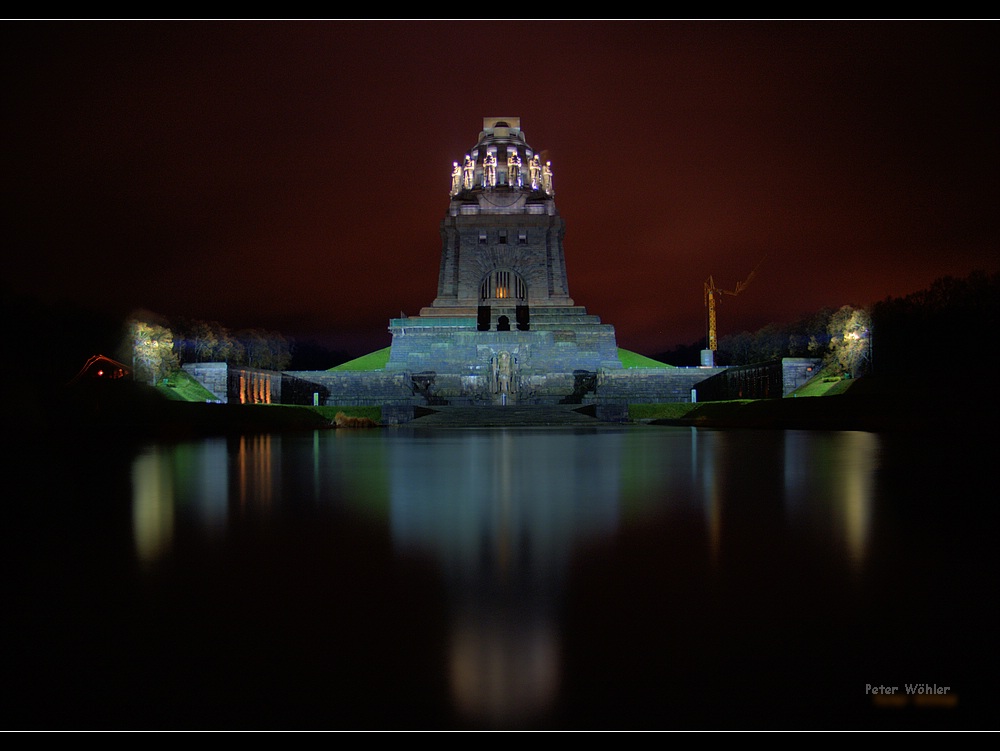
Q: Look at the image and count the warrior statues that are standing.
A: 6